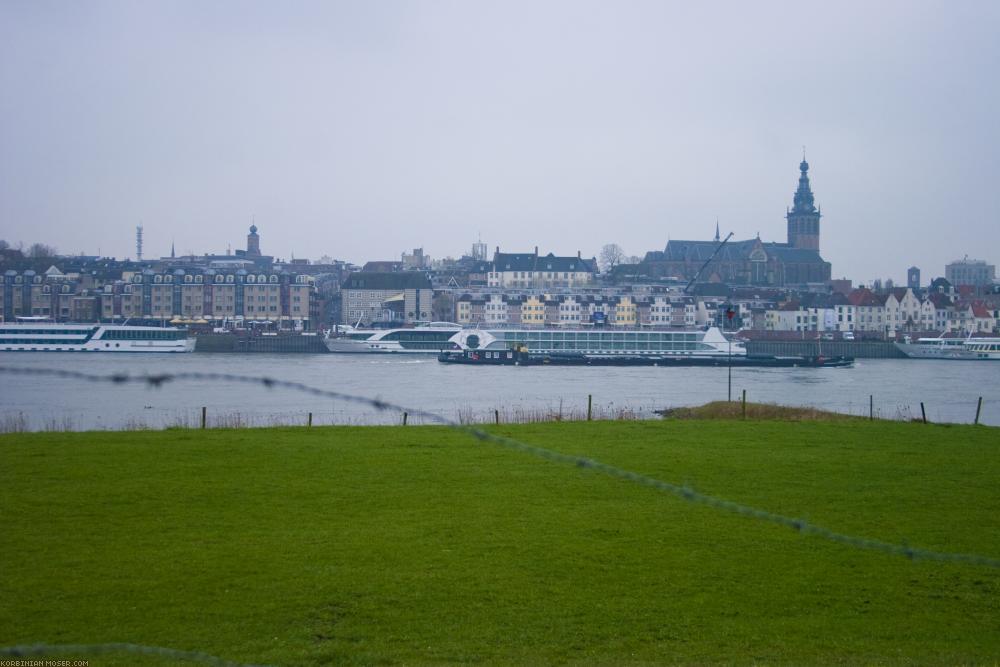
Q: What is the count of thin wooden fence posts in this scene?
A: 9